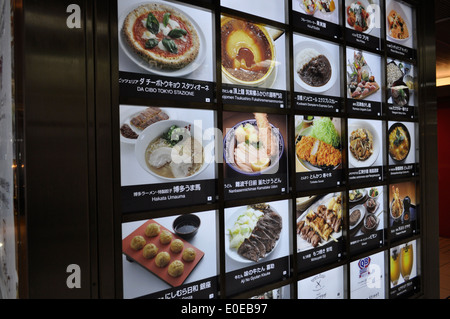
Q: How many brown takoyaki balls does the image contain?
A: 8